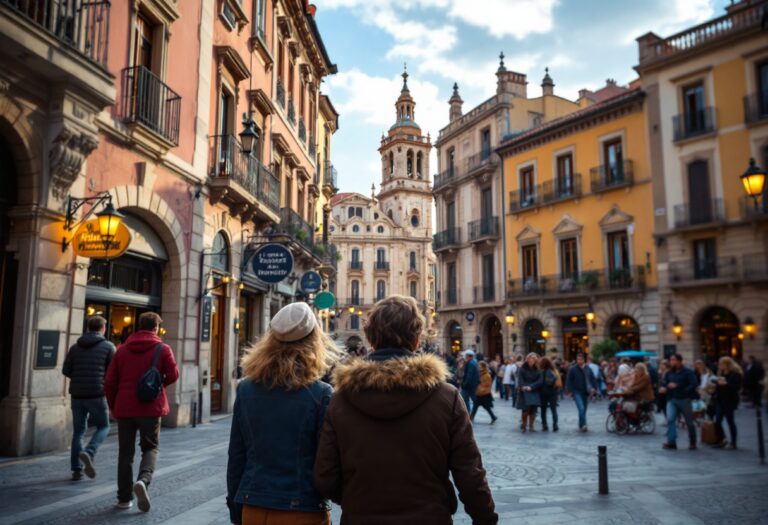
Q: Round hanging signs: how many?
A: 3